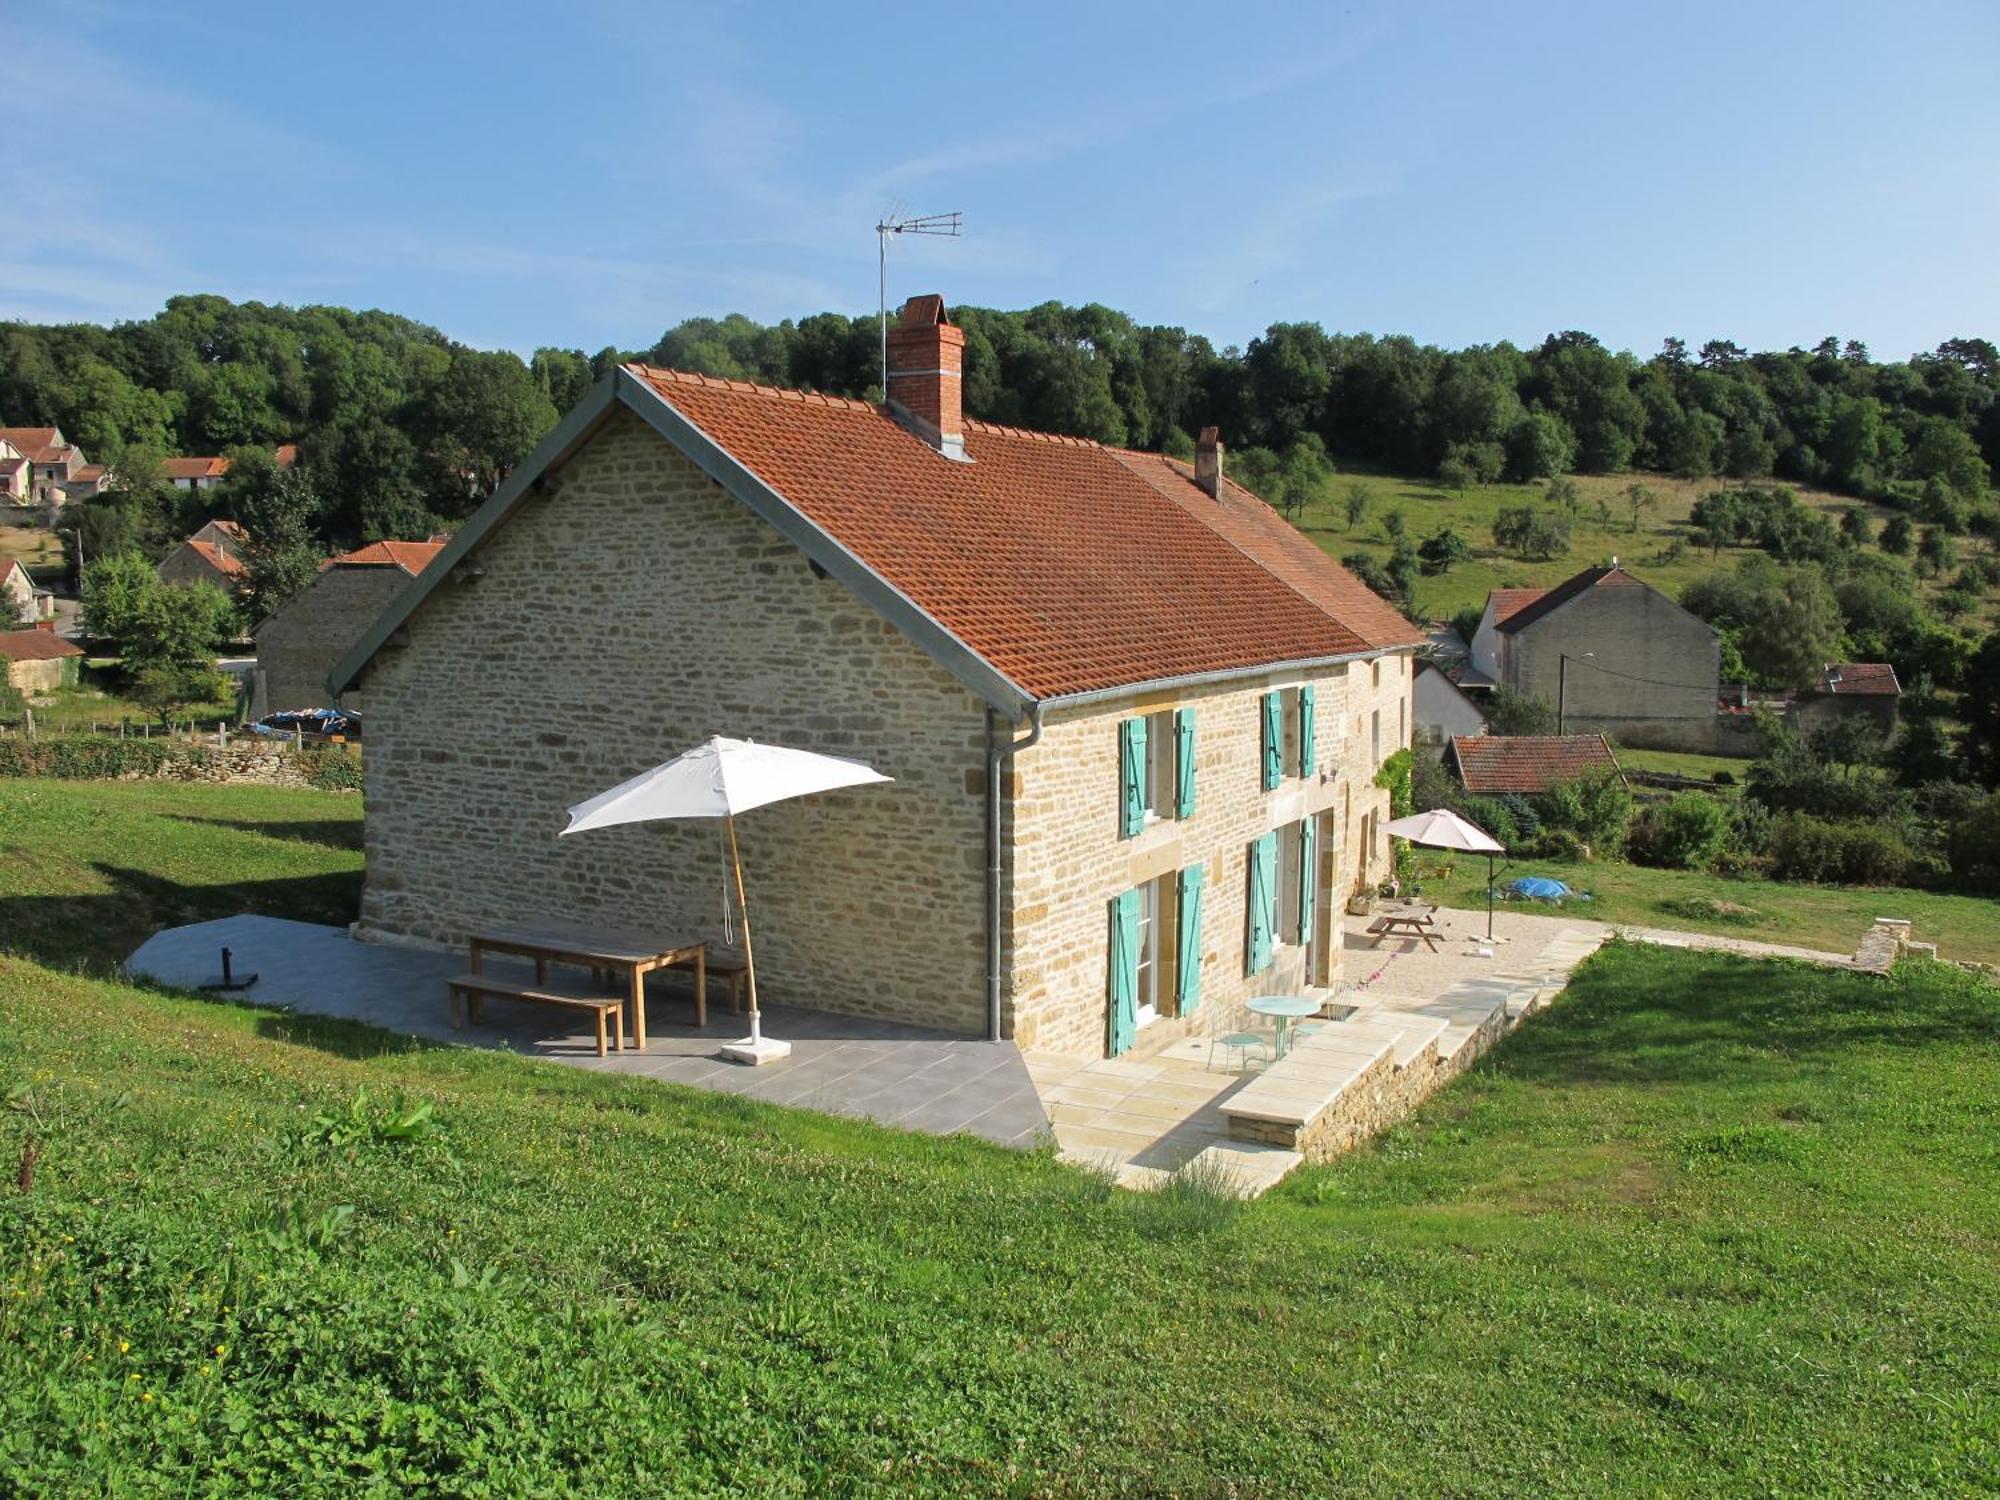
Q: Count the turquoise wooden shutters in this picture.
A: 8